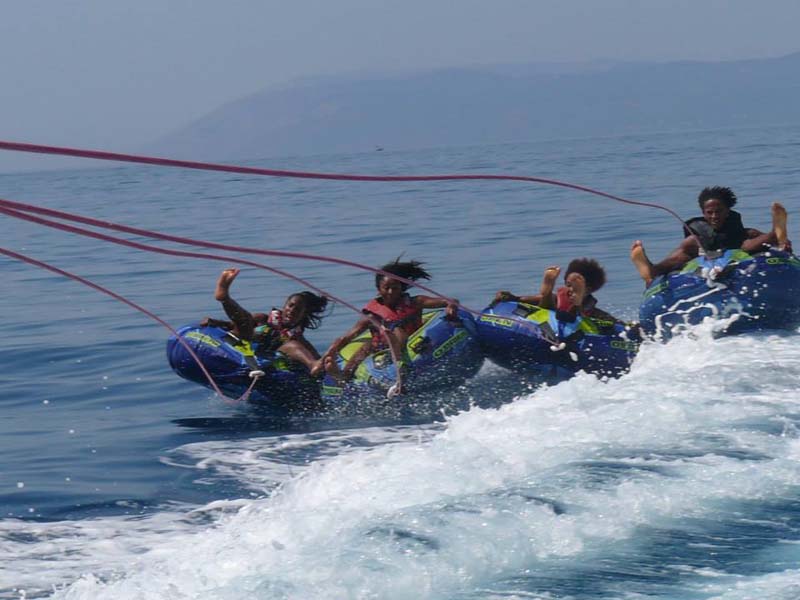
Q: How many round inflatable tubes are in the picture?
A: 4